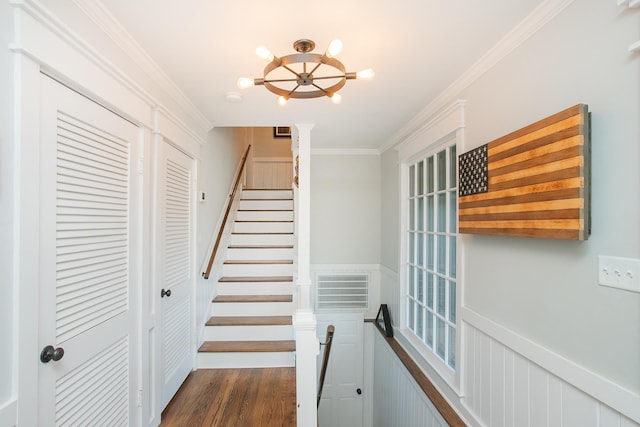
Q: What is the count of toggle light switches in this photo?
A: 3